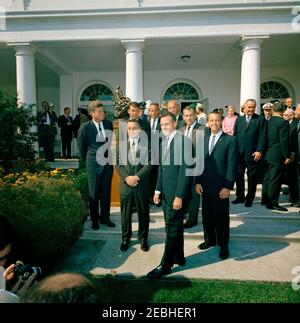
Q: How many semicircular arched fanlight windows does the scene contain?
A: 3